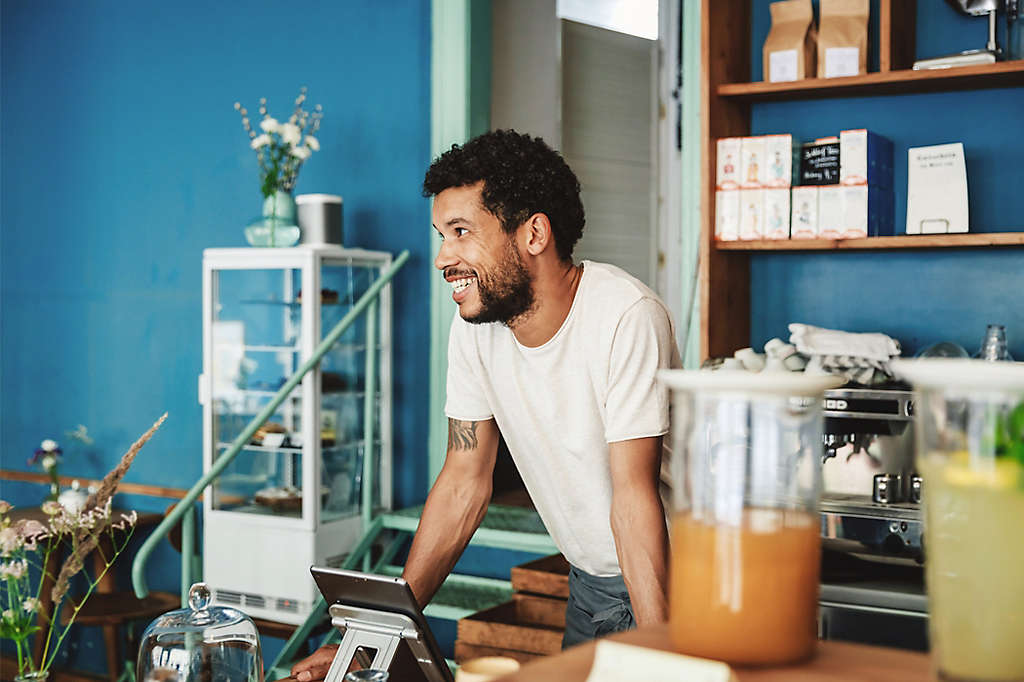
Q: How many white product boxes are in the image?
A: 10